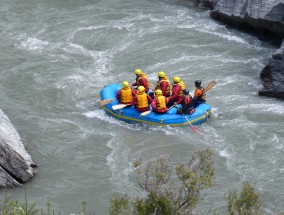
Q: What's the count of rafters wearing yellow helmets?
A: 6